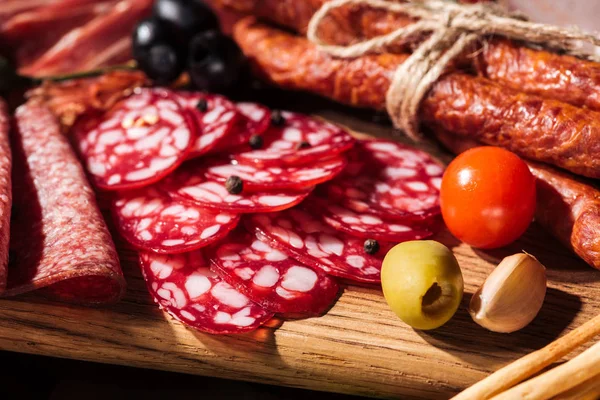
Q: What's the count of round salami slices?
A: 12